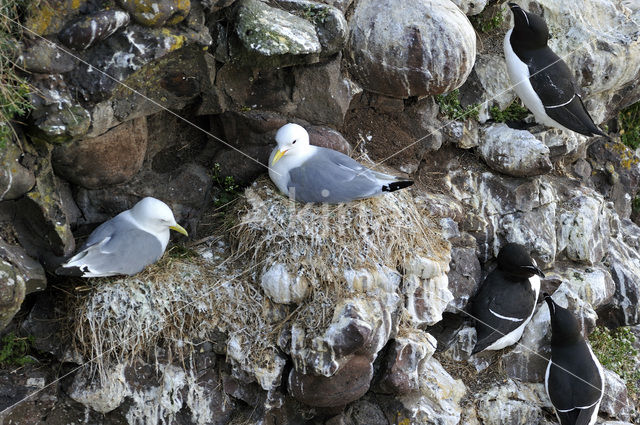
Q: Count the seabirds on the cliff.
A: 5